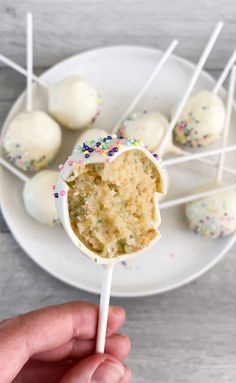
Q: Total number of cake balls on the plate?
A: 7